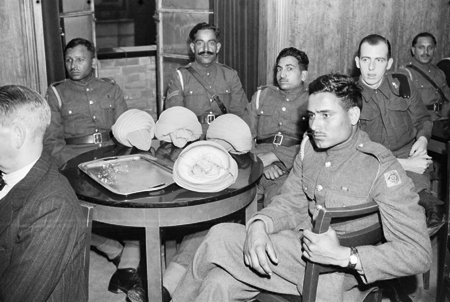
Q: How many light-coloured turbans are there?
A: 4